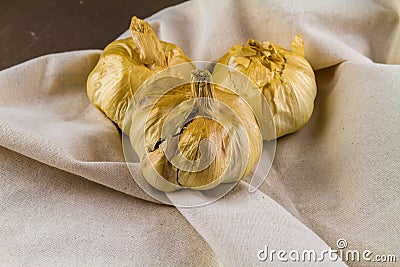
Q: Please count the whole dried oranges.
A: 0